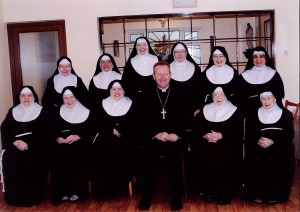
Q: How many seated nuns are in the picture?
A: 5